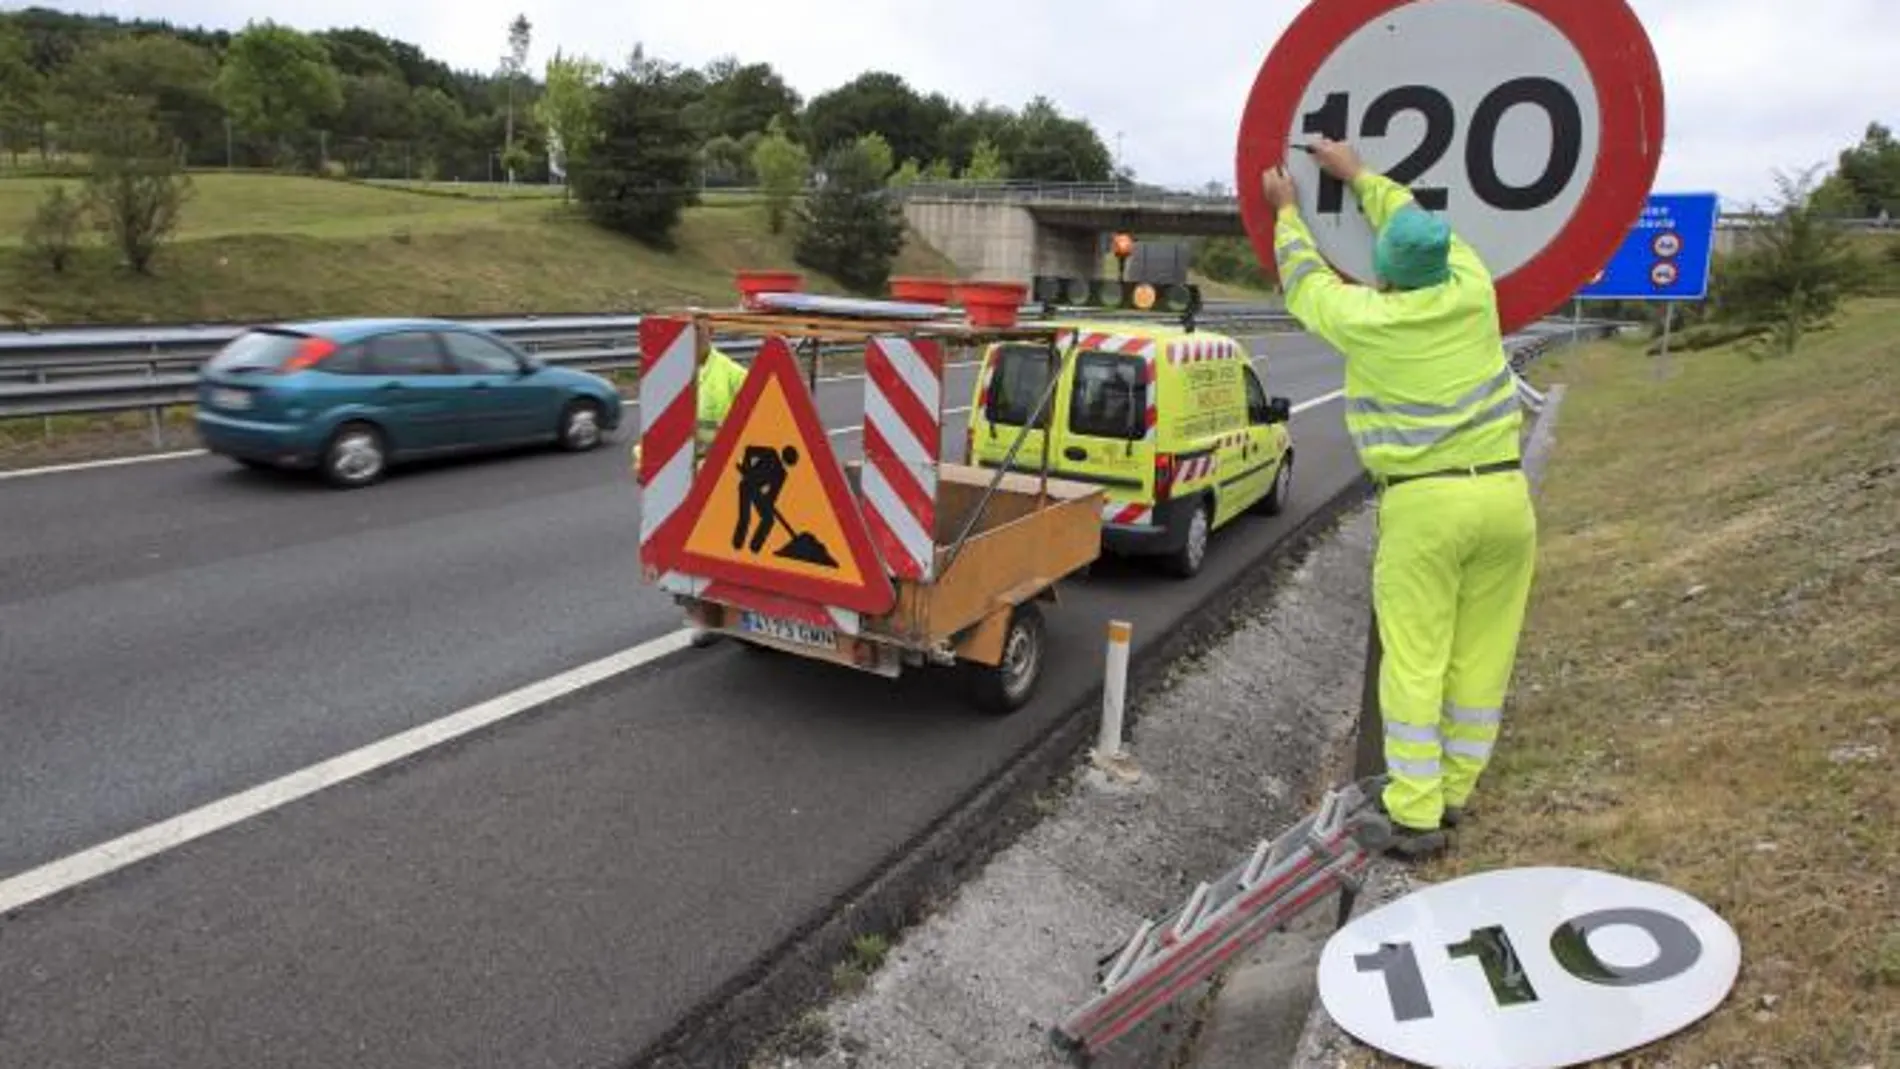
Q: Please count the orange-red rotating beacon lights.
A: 1